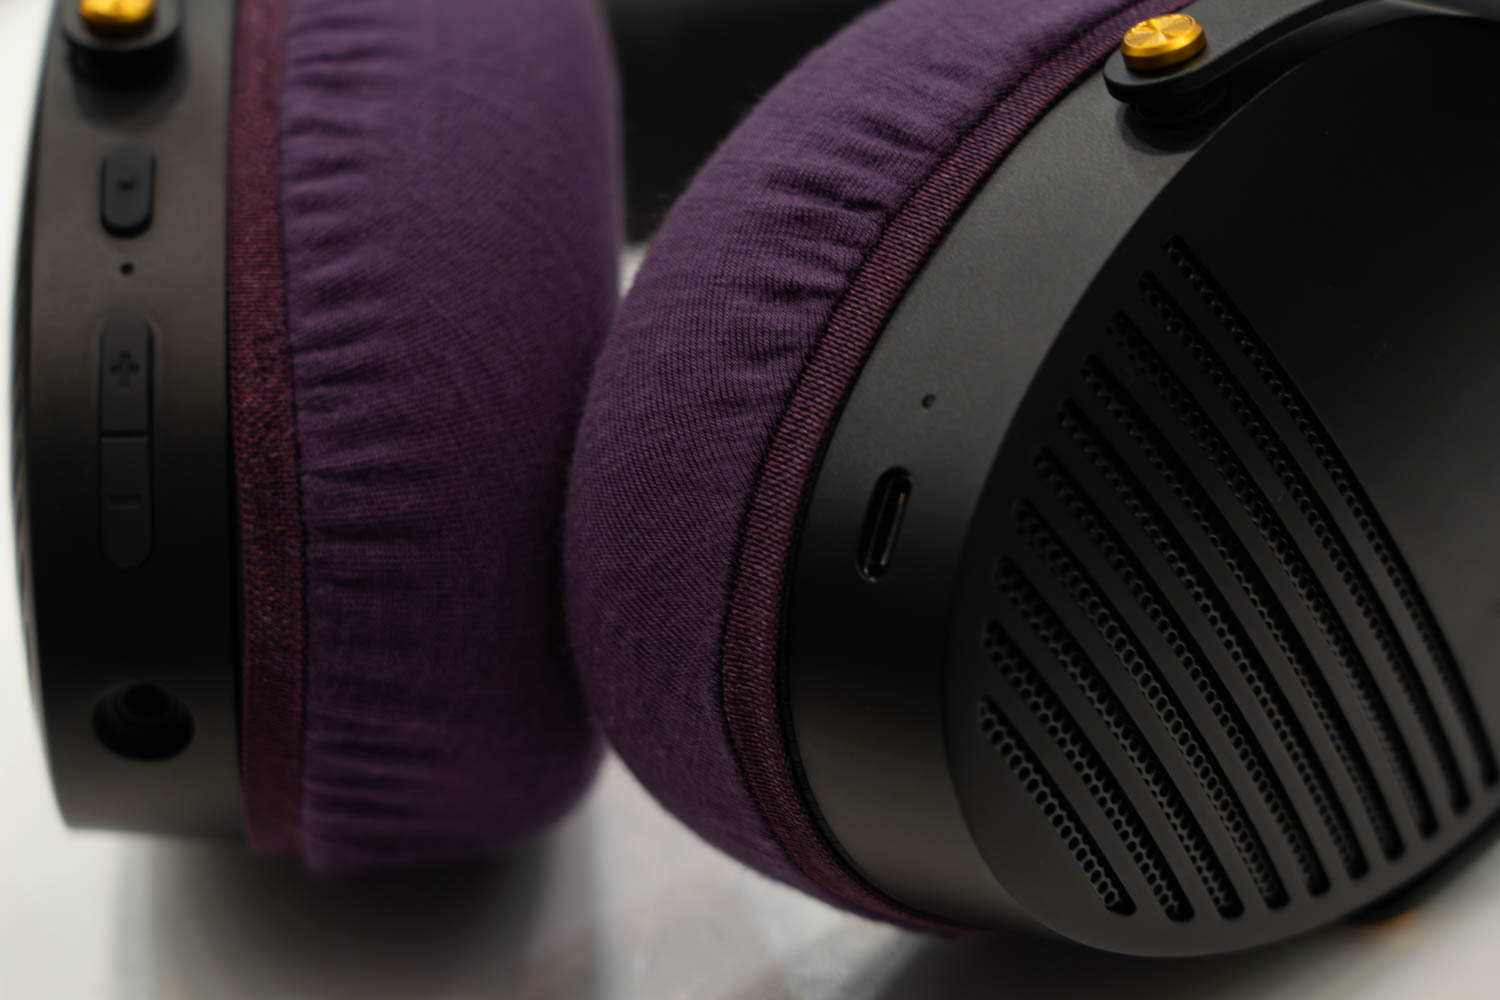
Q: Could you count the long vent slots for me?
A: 10